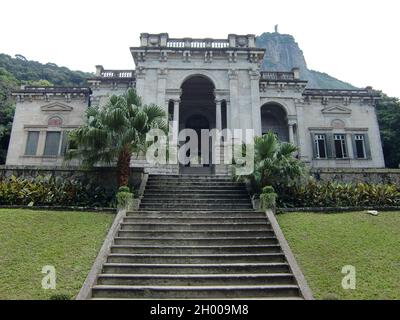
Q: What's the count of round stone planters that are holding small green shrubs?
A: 2